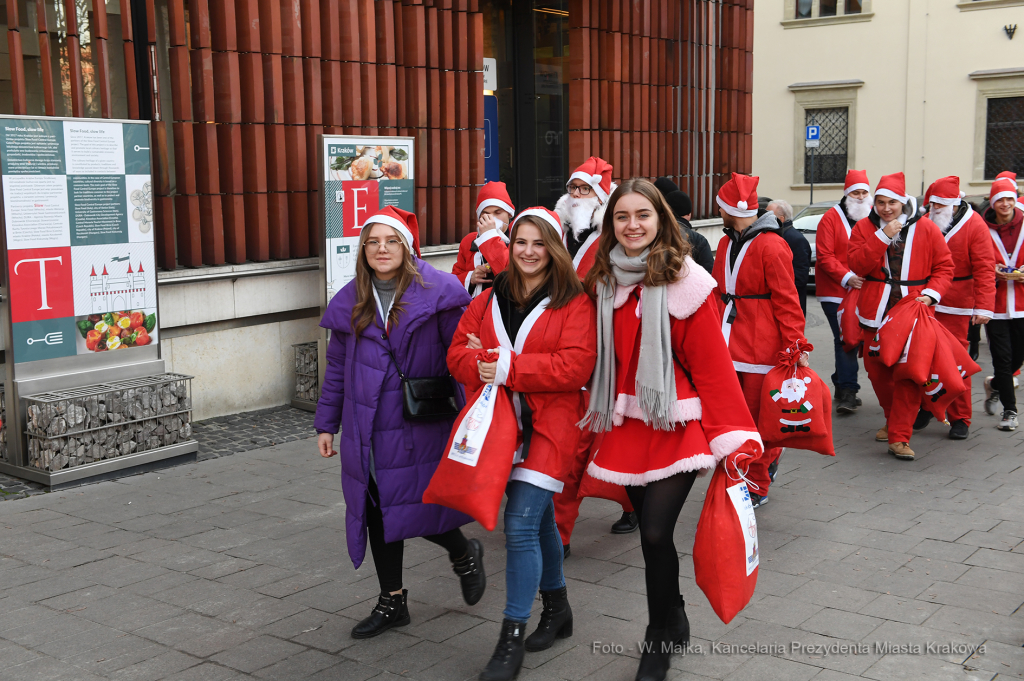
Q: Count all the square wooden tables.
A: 0